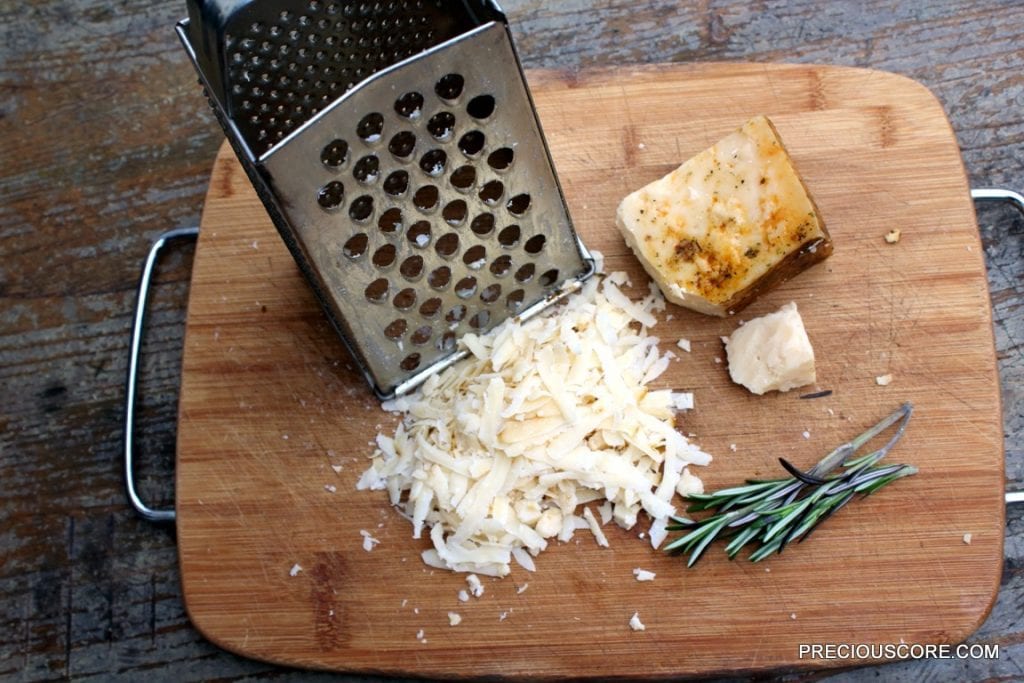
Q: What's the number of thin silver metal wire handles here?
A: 2